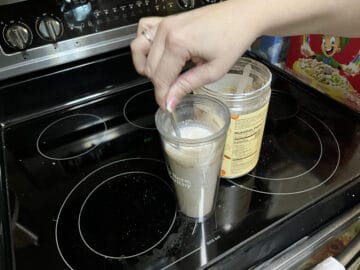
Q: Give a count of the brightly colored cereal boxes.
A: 1